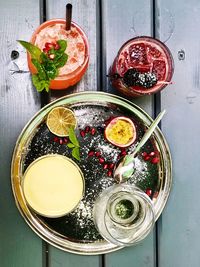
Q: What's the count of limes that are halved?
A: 1